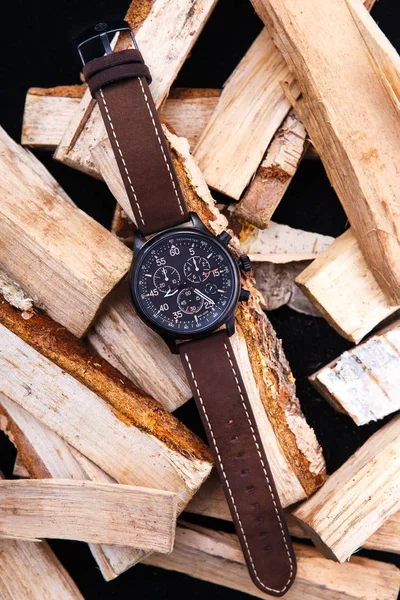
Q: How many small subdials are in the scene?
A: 3